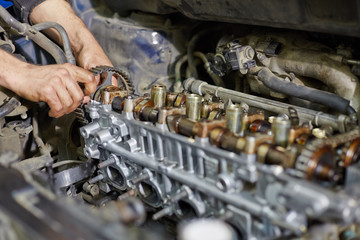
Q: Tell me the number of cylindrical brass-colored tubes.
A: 4